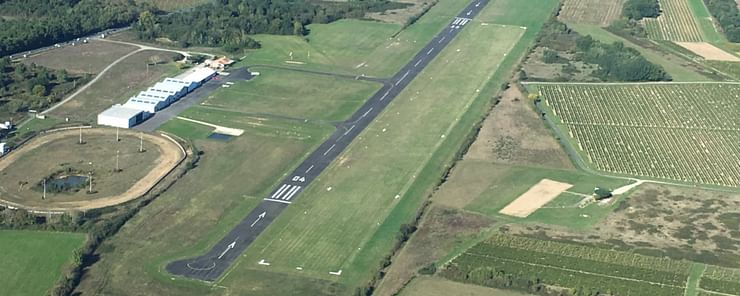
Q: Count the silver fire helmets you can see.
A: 0